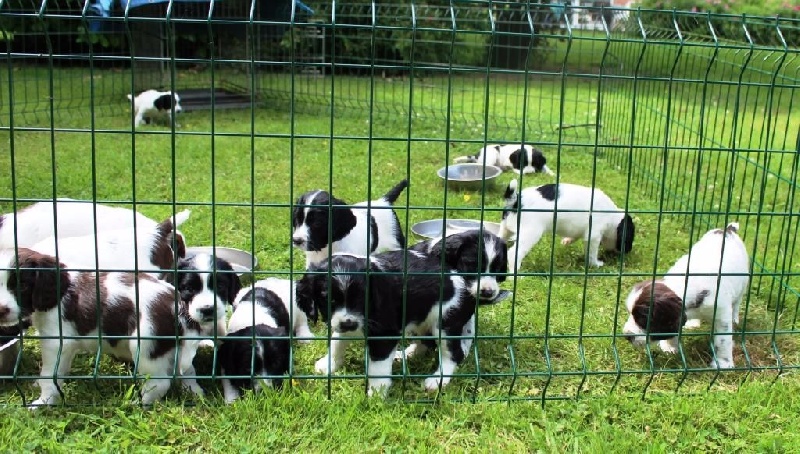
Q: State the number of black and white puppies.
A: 8